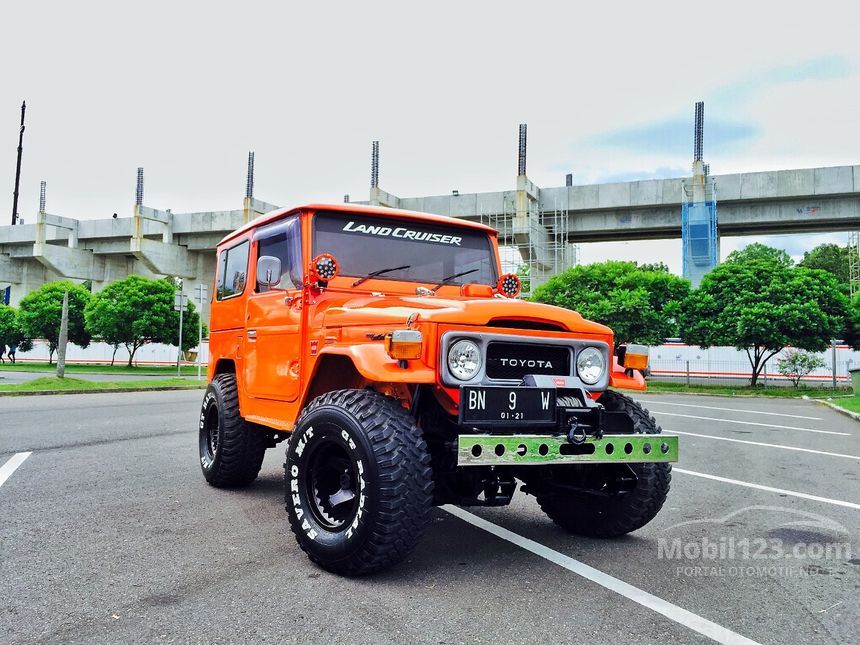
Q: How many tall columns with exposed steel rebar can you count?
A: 6